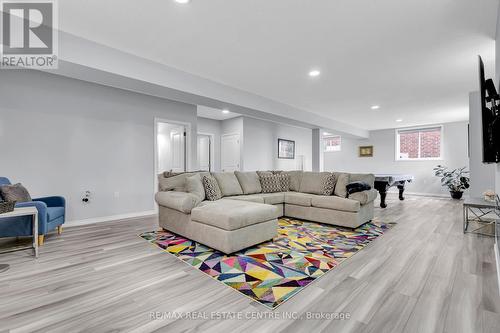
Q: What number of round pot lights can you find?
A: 5